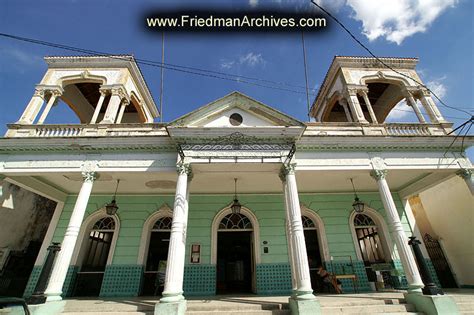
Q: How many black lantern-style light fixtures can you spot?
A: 3